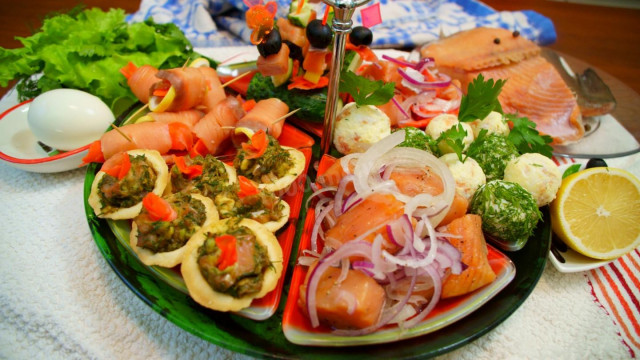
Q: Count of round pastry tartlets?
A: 6